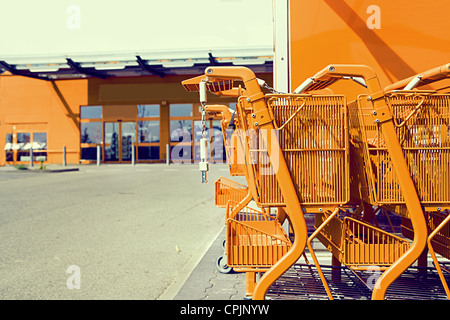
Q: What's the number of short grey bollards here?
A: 5